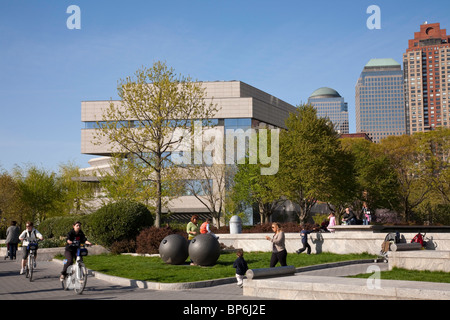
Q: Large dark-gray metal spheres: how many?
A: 2